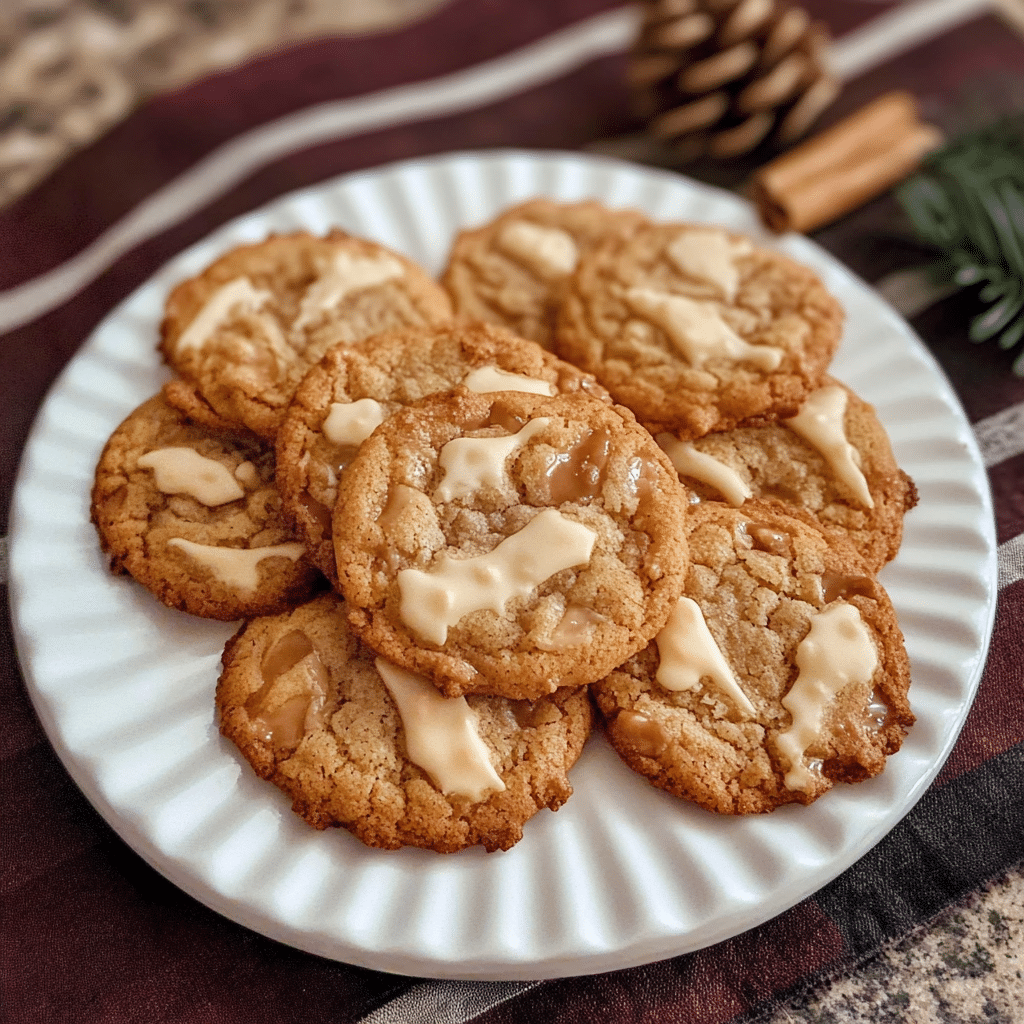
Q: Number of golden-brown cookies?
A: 9